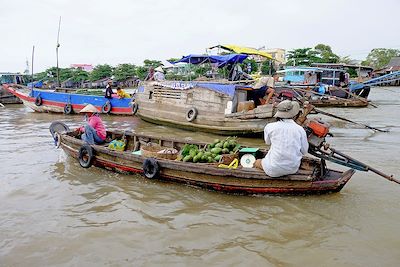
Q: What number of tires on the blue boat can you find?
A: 4